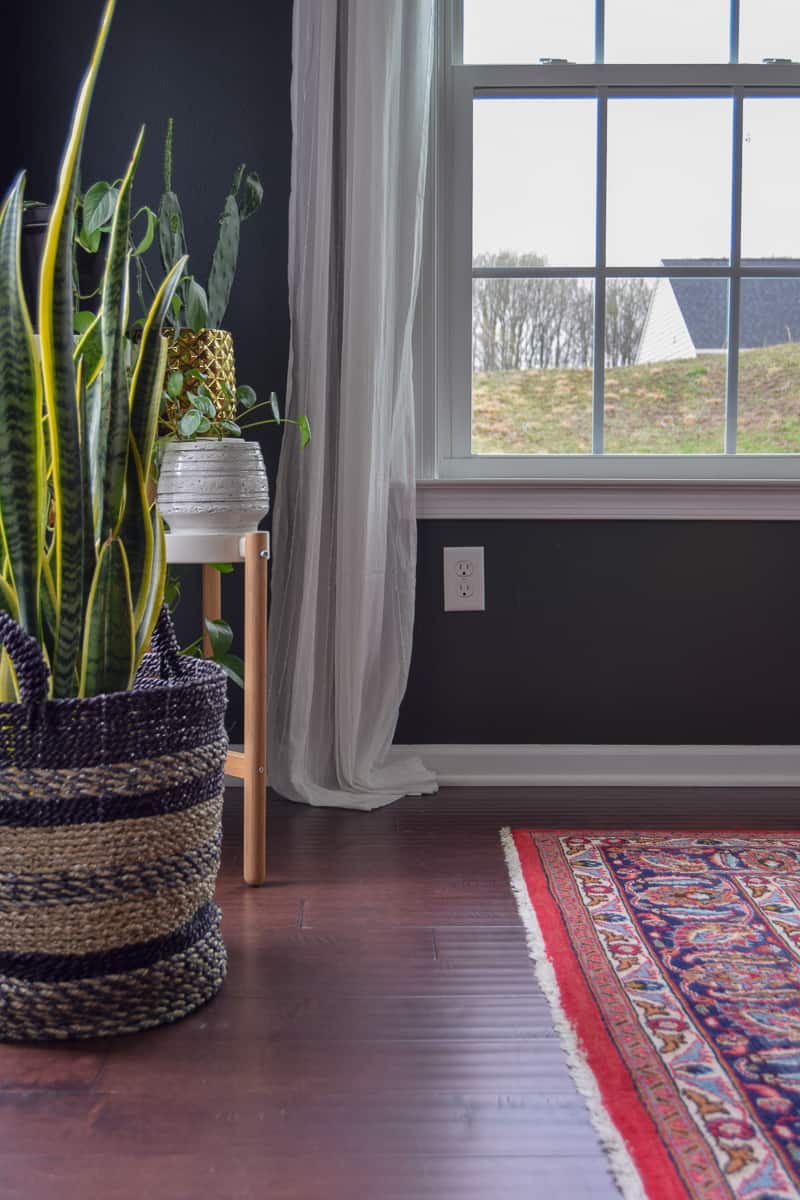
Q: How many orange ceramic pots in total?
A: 0